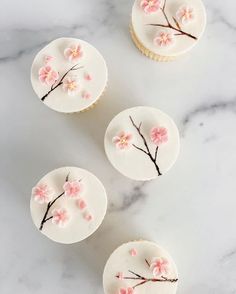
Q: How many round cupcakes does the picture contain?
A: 5